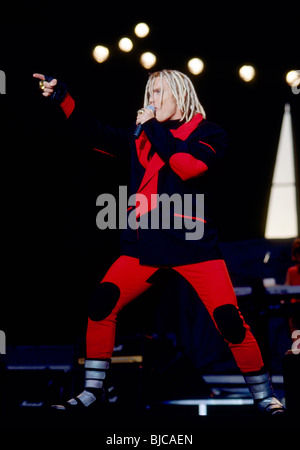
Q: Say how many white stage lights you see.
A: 7